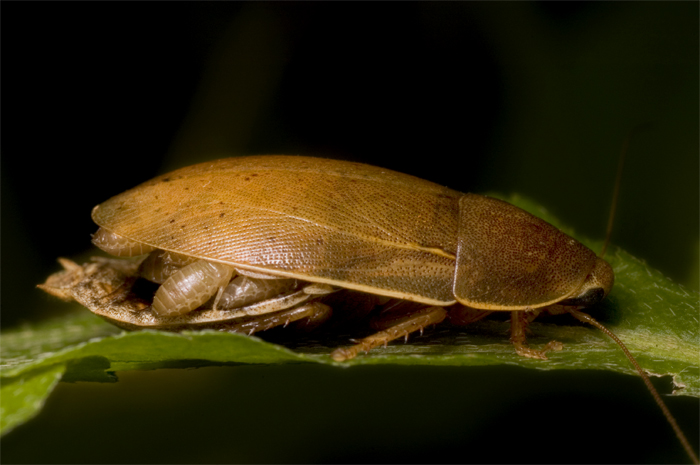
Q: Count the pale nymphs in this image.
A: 4